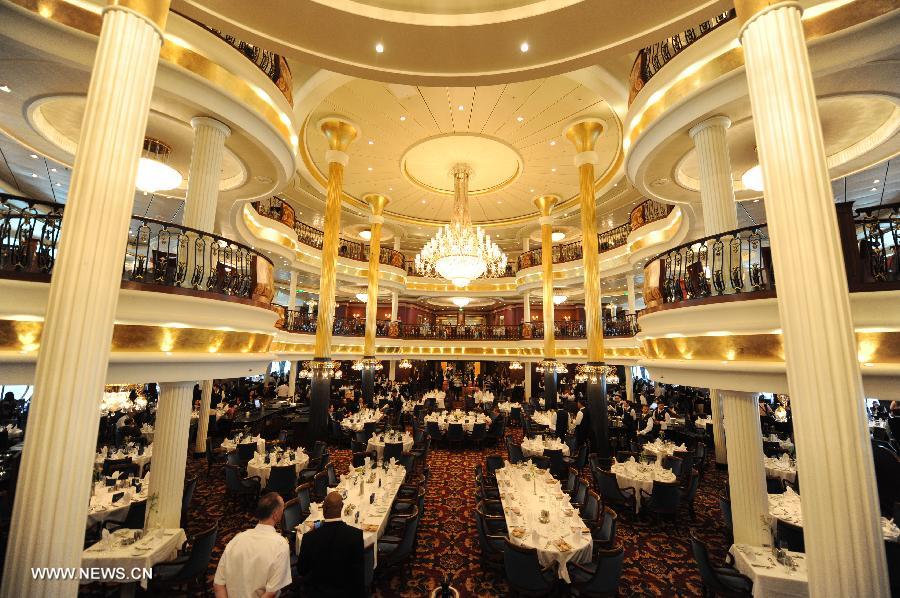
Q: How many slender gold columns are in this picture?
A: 4